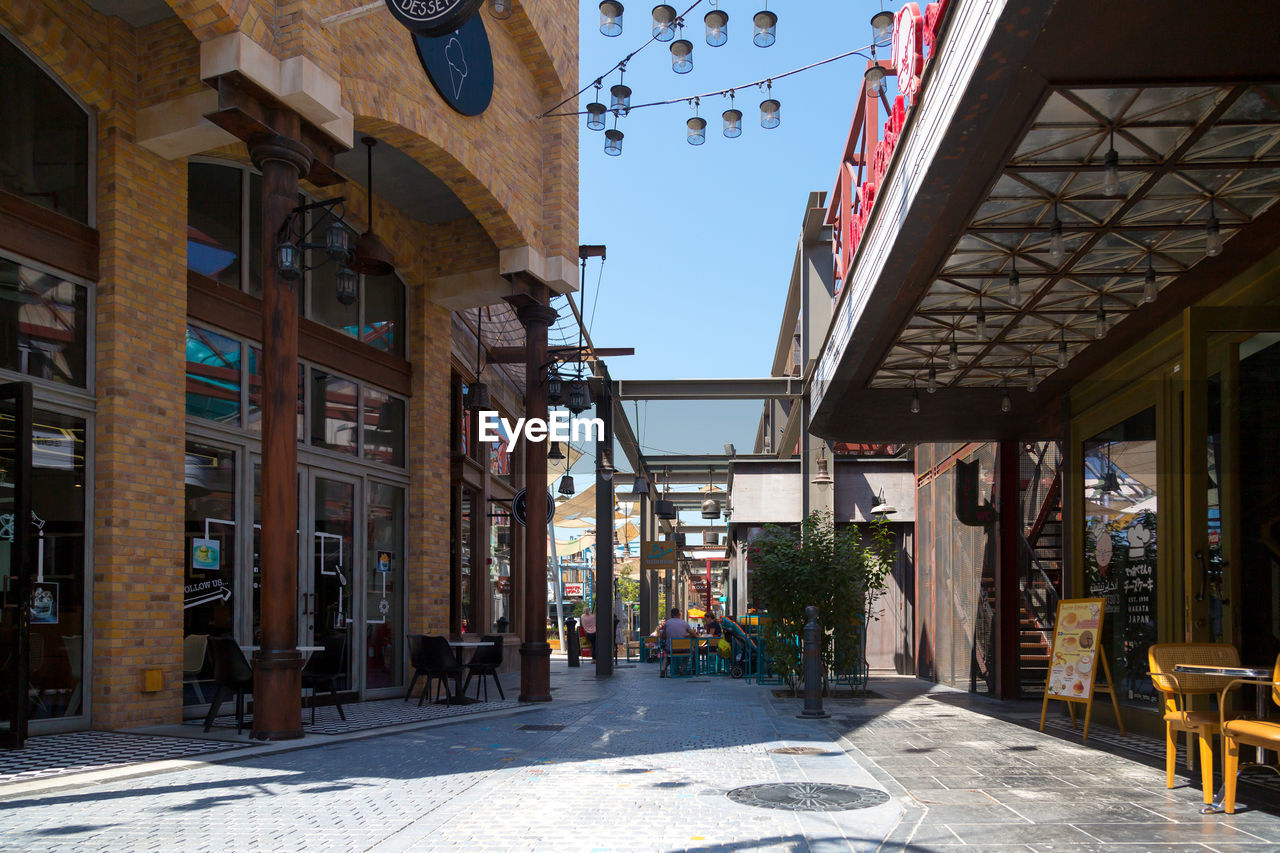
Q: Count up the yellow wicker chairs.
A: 2